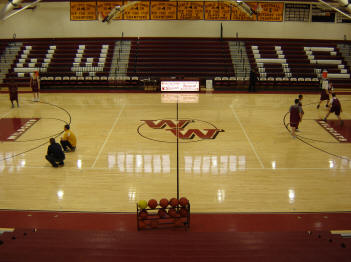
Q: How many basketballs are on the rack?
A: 9